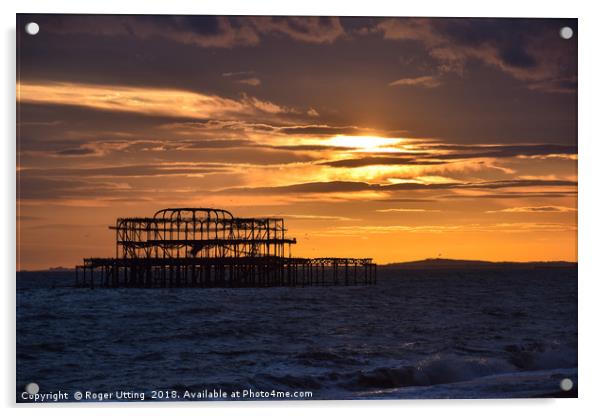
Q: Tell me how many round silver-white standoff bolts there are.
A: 4